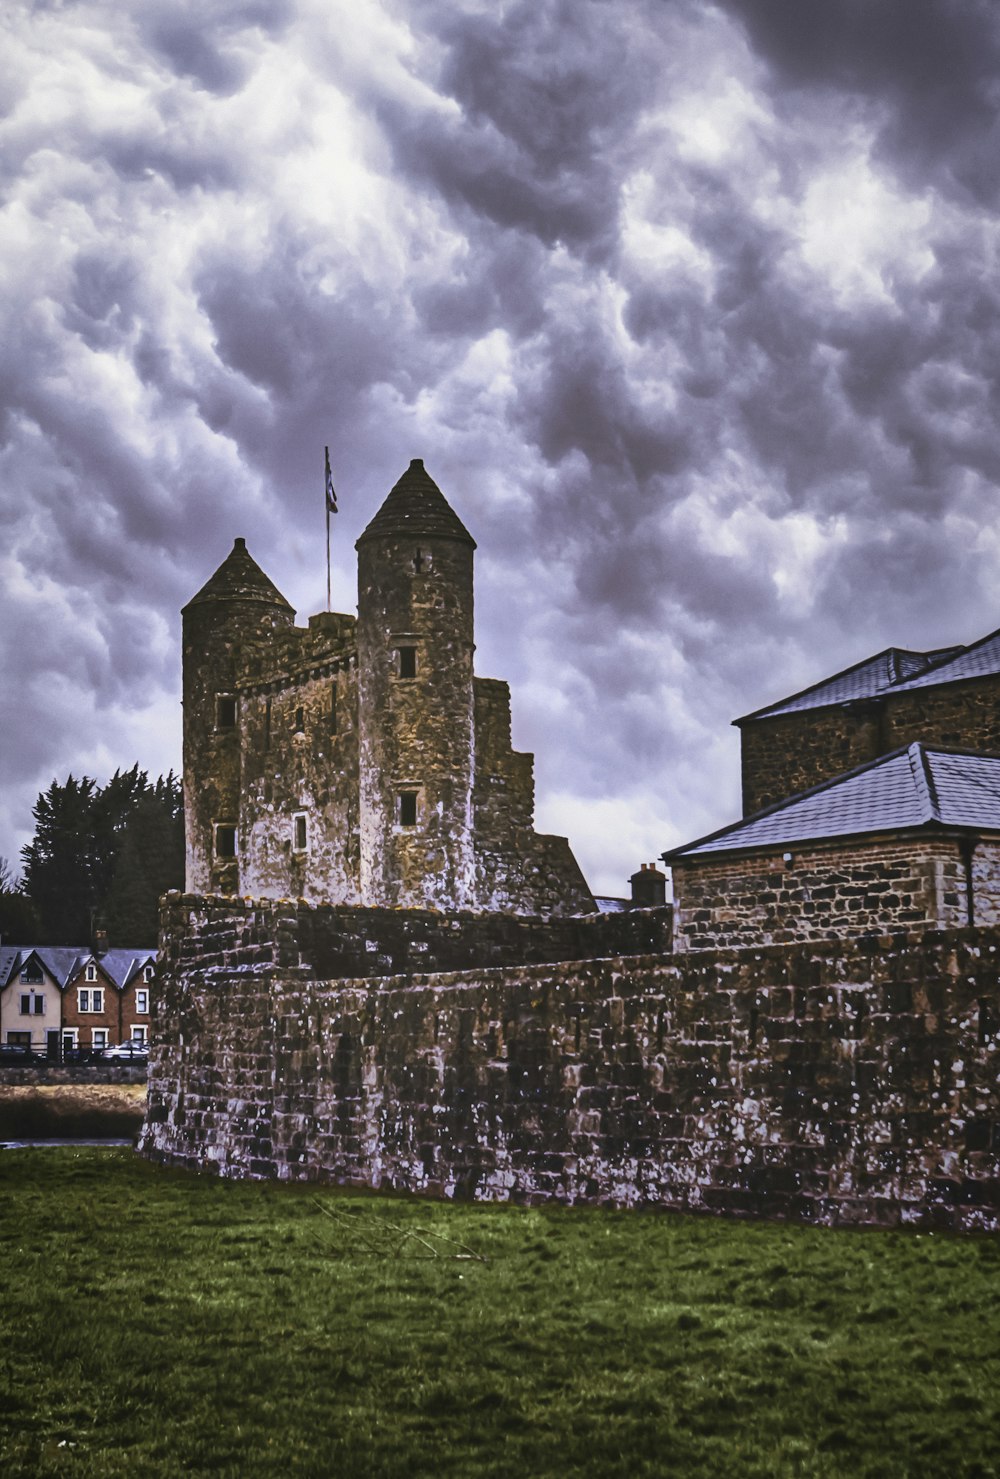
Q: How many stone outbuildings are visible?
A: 2